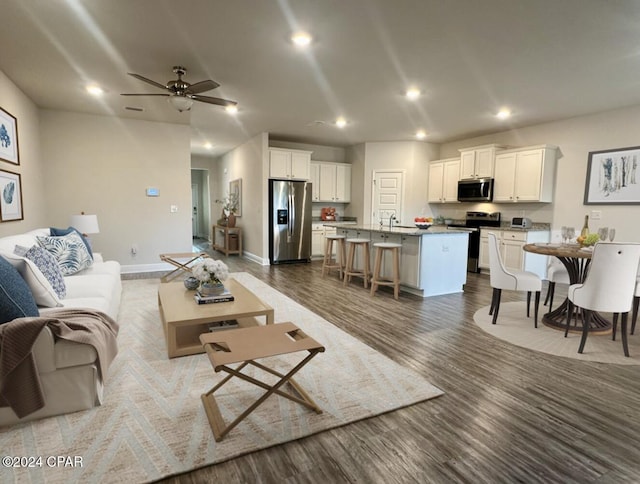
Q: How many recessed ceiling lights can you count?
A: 8